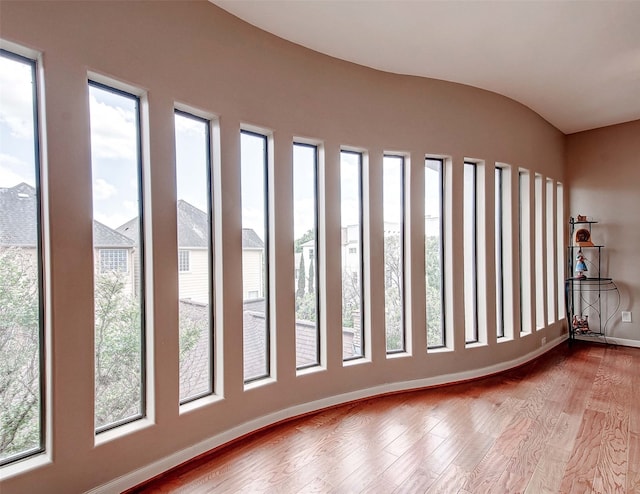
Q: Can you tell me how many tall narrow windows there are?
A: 14